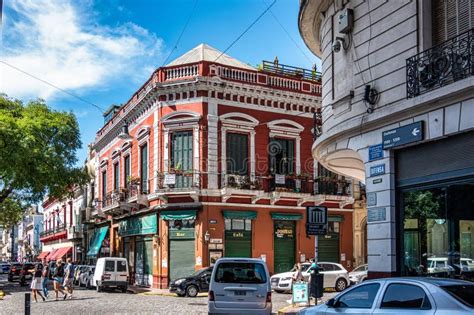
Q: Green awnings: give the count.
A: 6